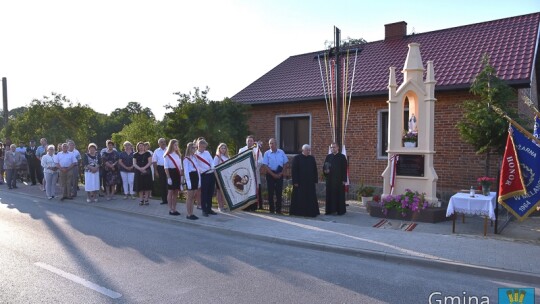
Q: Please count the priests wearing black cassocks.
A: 2